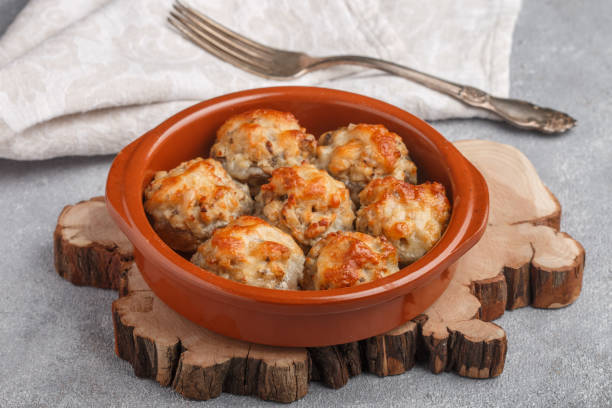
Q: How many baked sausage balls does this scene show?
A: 7